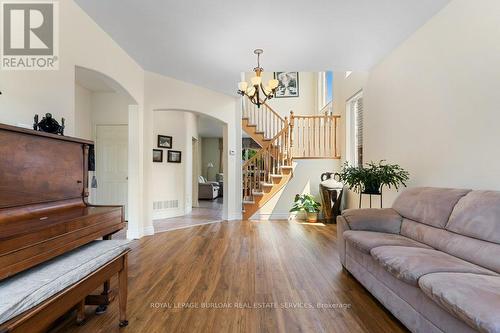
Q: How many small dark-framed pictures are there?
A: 3